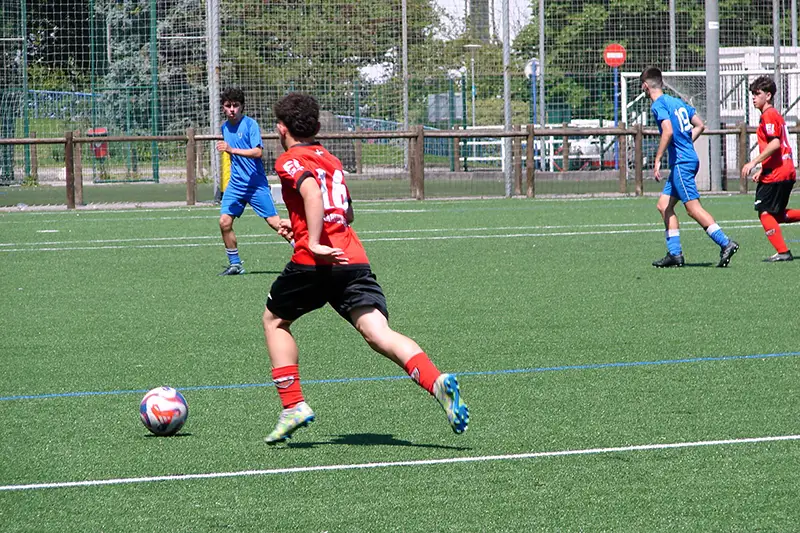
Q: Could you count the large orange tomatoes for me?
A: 0